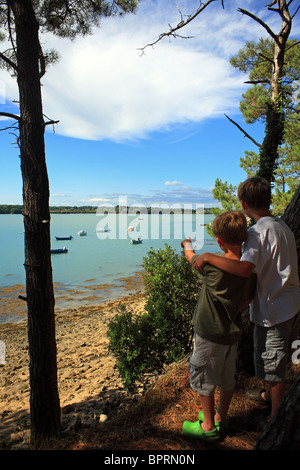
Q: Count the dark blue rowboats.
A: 2